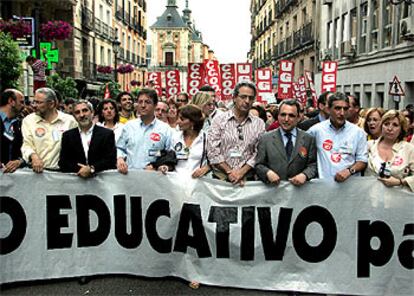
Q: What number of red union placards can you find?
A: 12